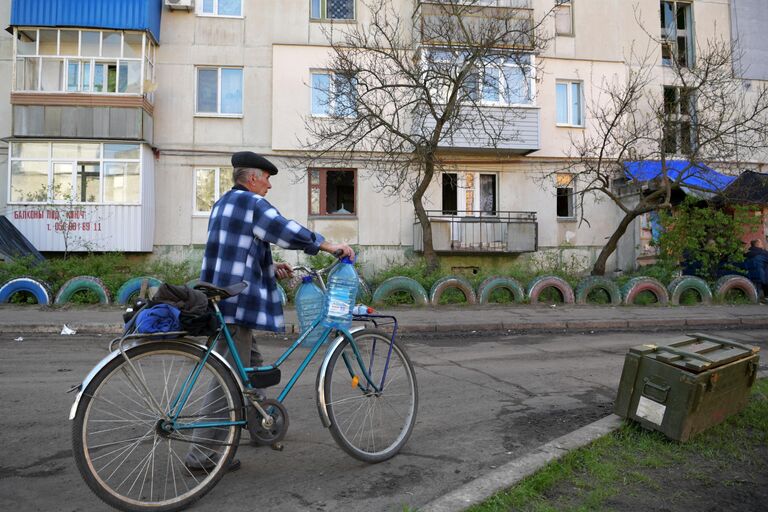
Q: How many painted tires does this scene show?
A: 14